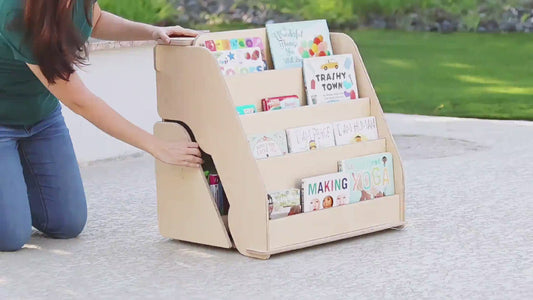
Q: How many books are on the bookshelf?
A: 12